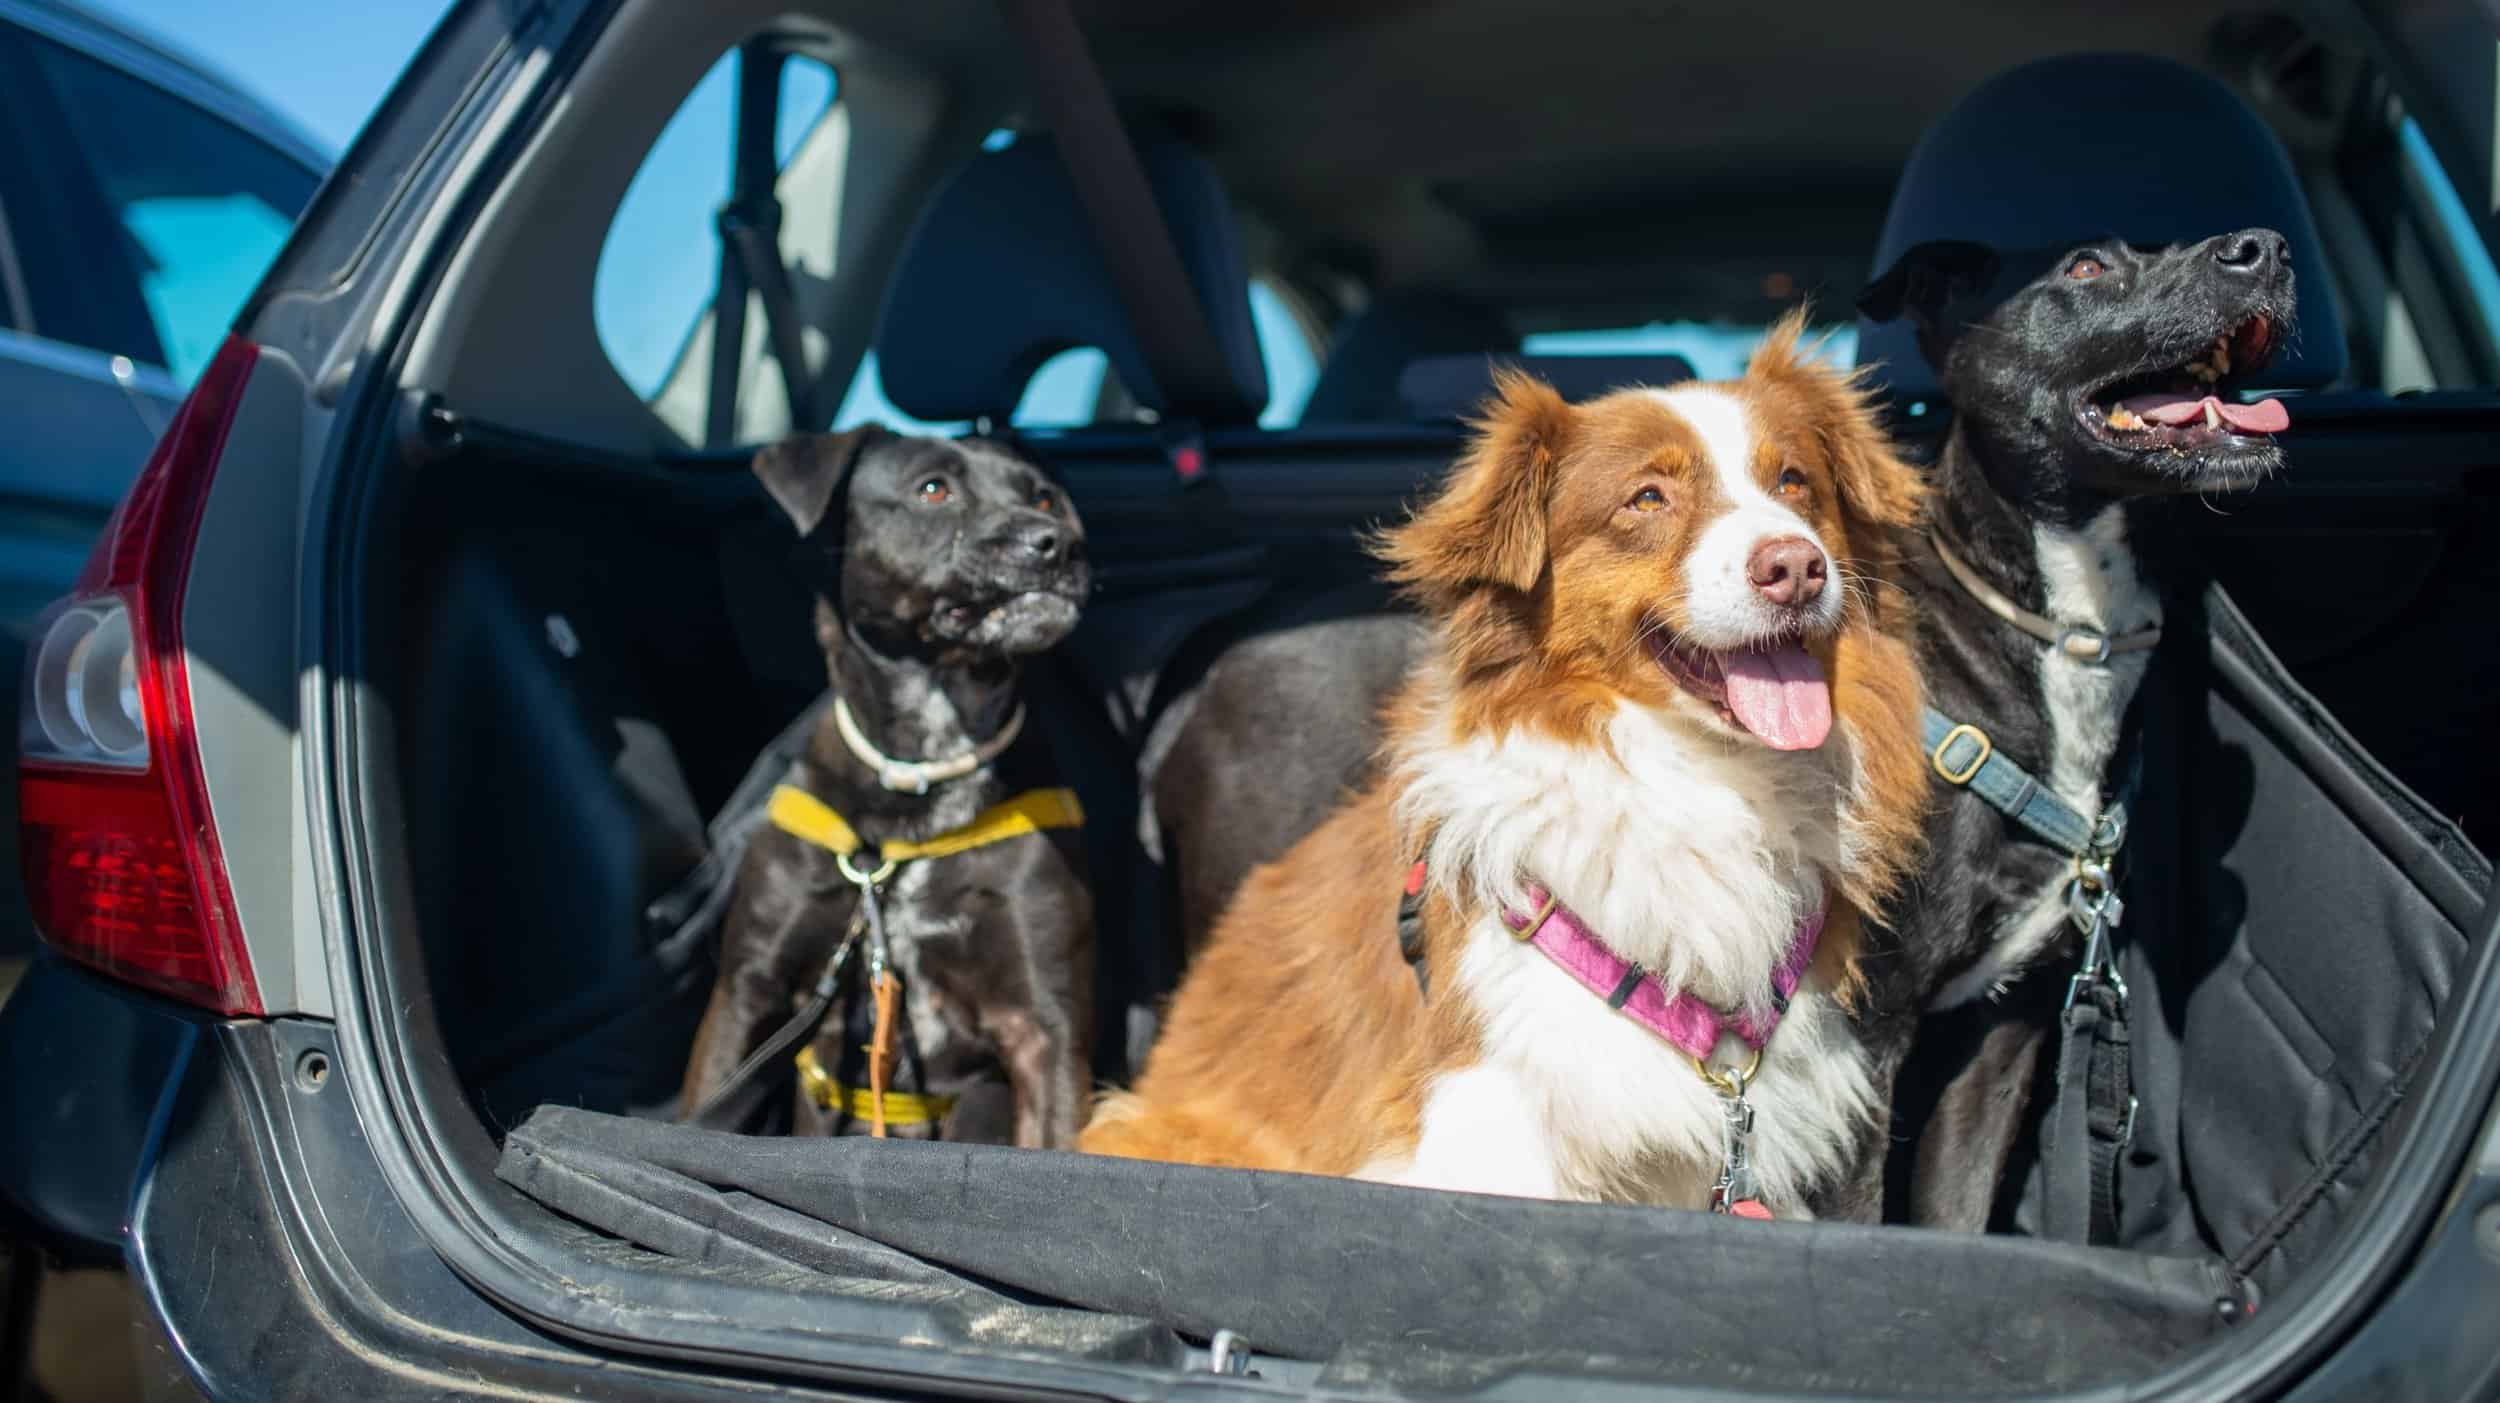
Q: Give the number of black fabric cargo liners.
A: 1